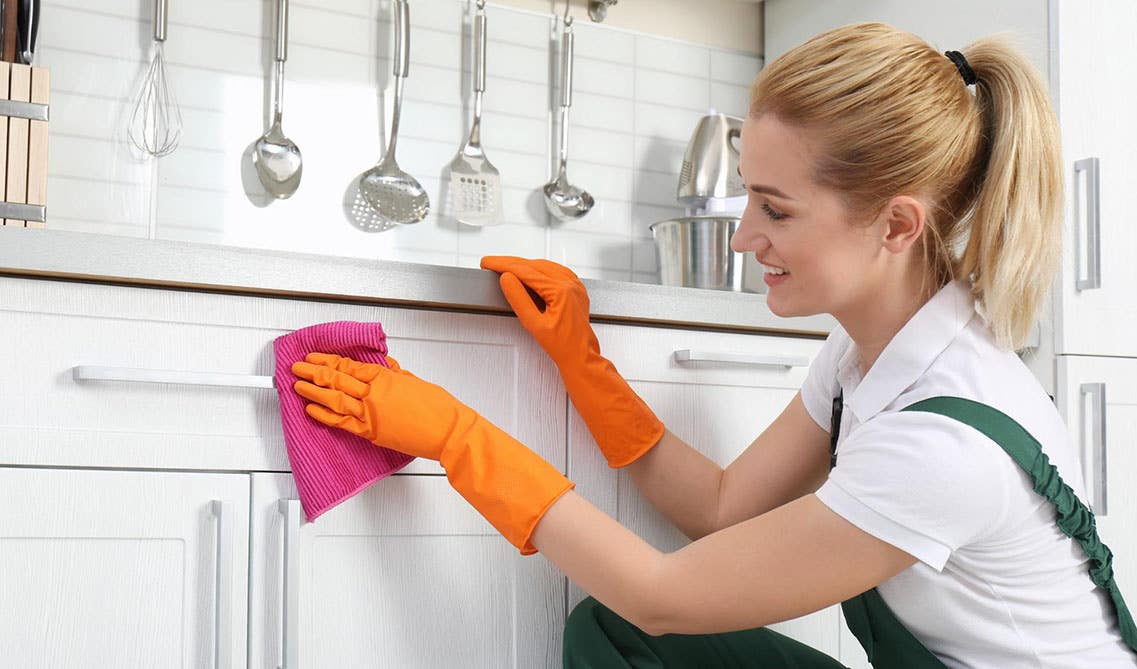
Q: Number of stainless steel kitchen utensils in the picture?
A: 5